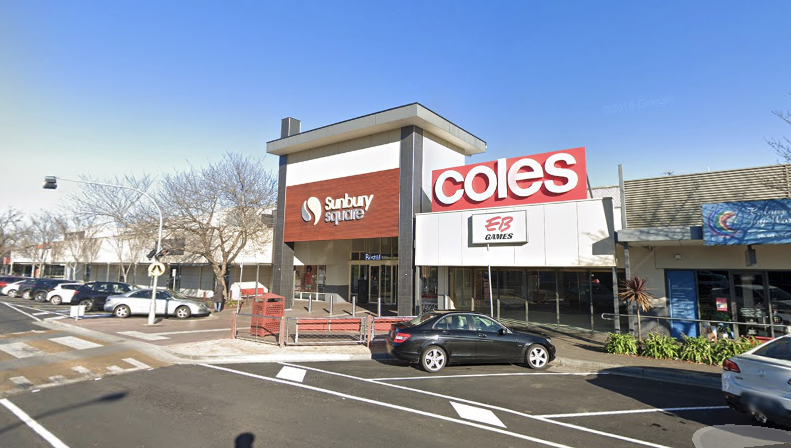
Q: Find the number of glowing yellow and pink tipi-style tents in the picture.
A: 0